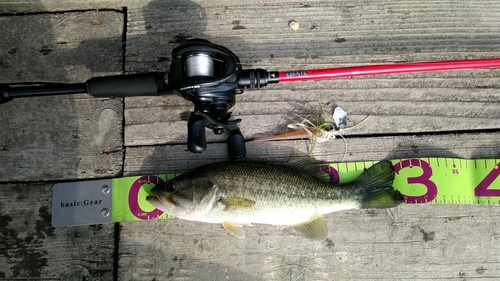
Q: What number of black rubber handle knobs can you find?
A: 2